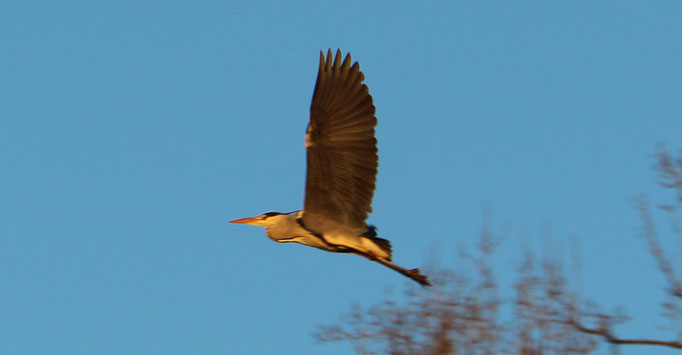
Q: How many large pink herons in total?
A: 0